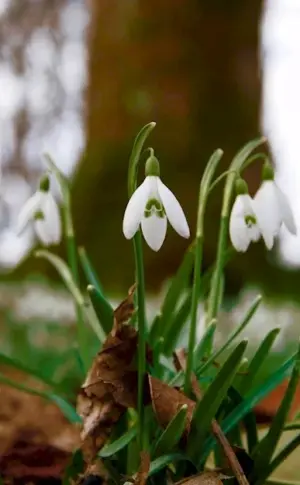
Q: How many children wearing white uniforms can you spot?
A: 0